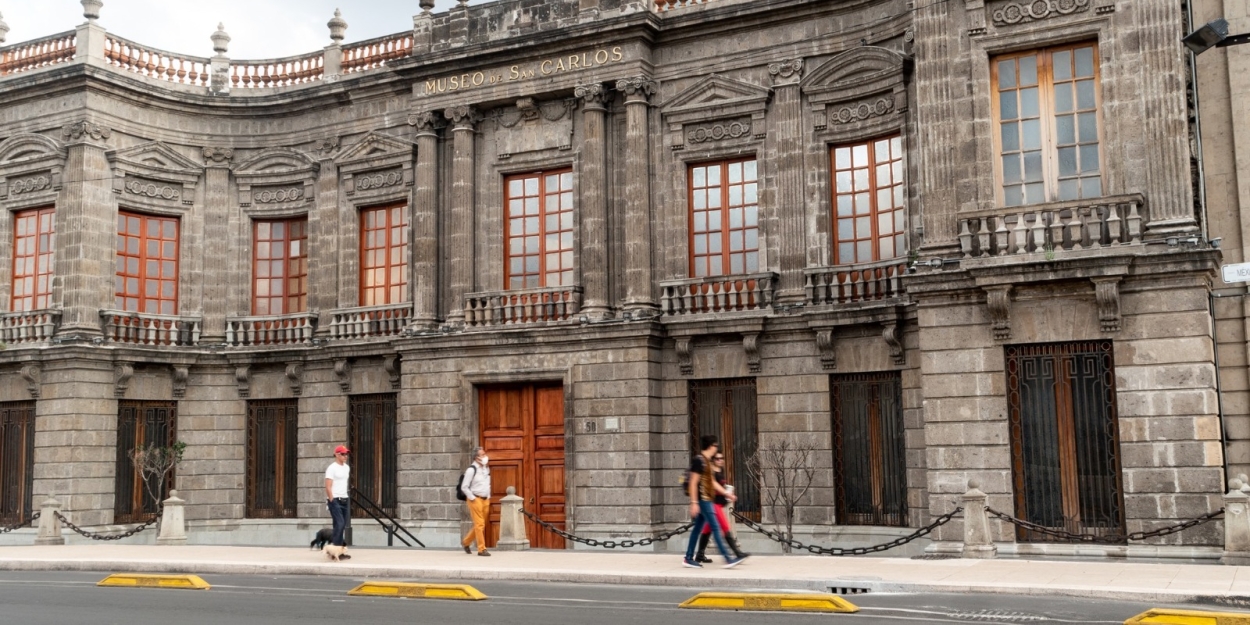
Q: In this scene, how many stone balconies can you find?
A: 8